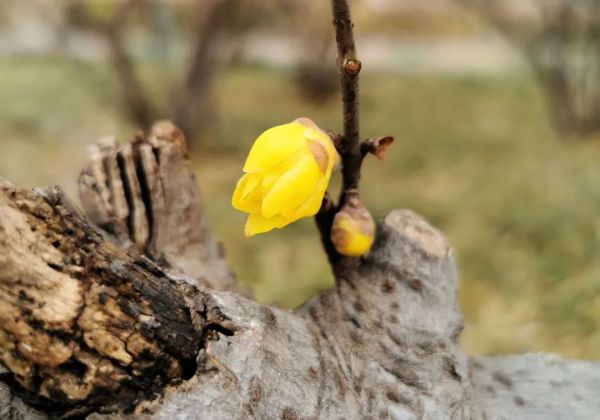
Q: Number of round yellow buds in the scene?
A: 1